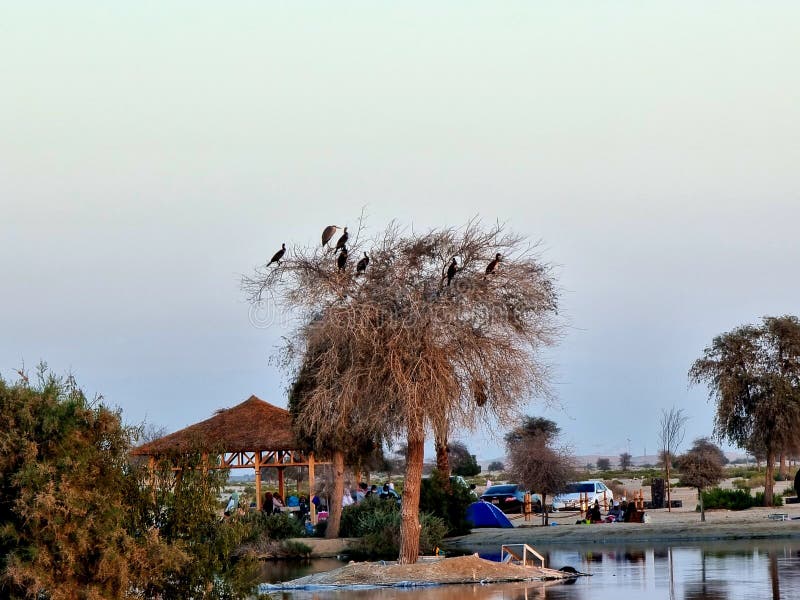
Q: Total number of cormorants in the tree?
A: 6